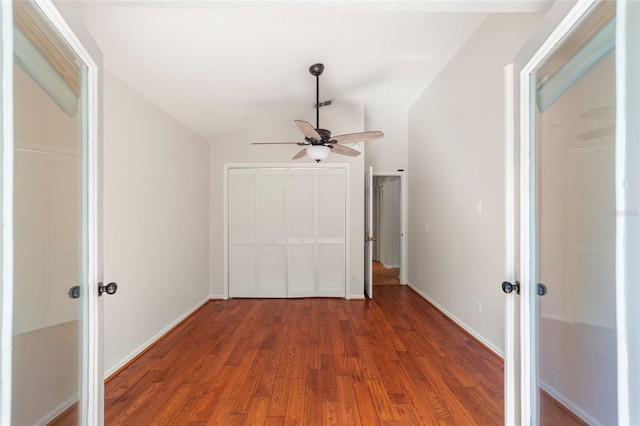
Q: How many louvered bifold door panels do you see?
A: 4